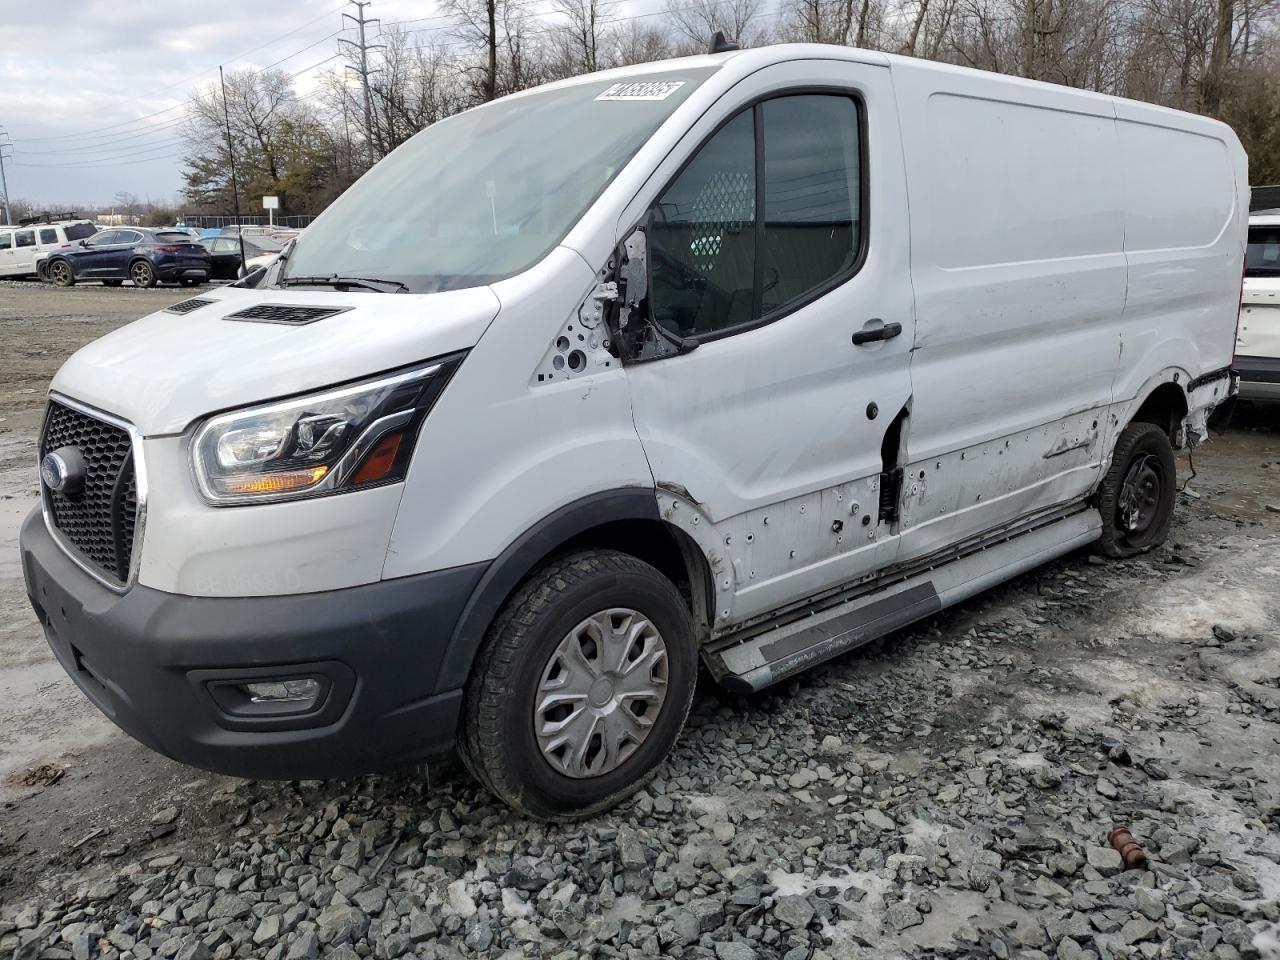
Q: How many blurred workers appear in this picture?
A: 0